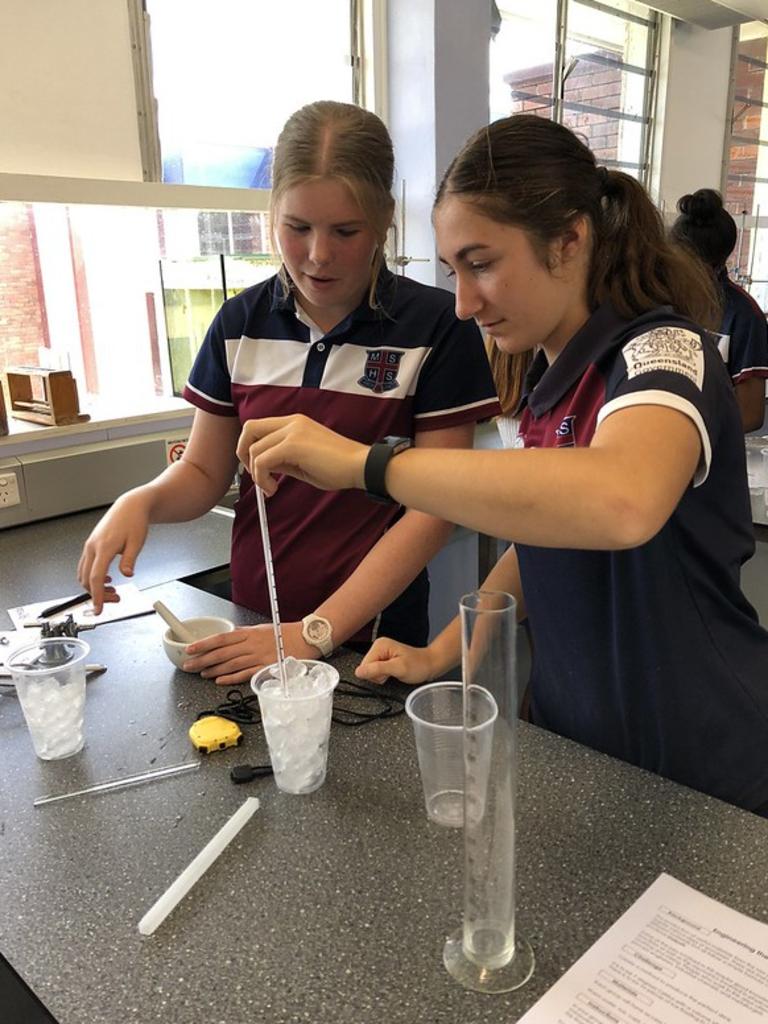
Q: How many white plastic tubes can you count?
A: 1